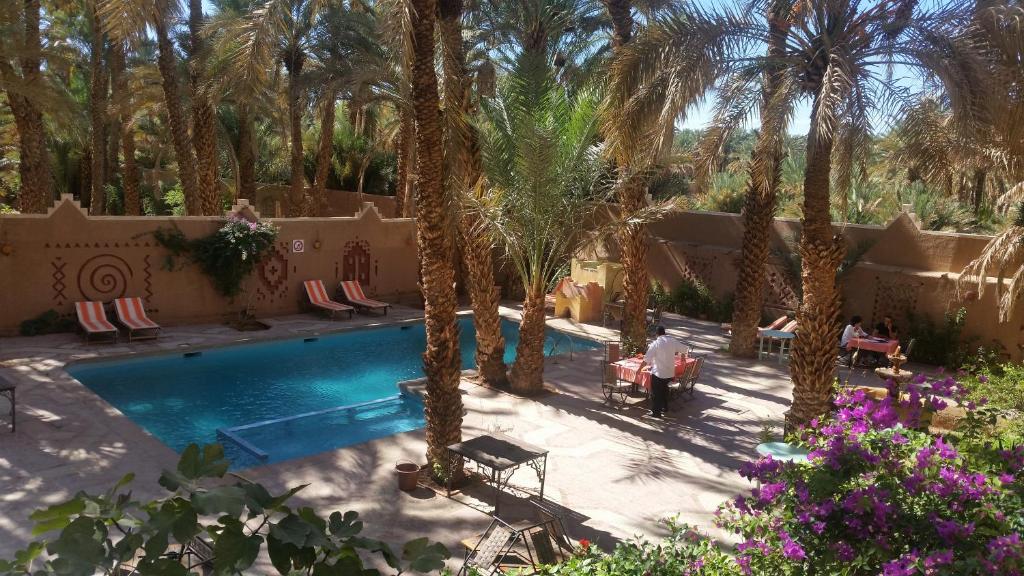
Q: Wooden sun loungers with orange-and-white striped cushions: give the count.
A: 6